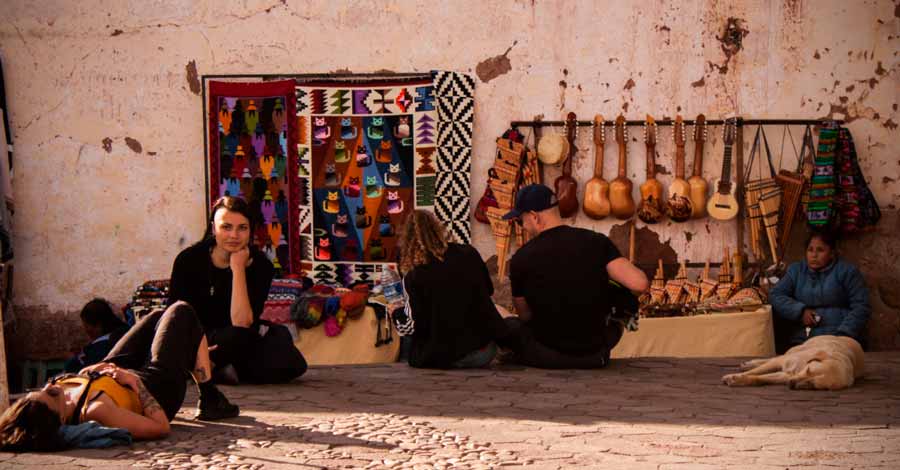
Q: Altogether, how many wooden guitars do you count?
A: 7